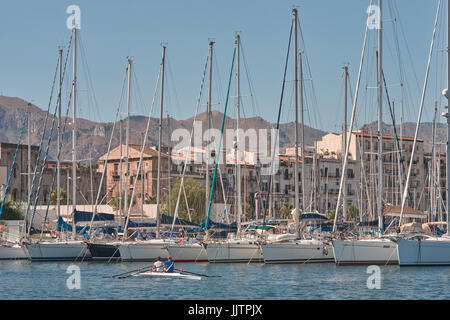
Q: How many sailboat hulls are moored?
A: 9